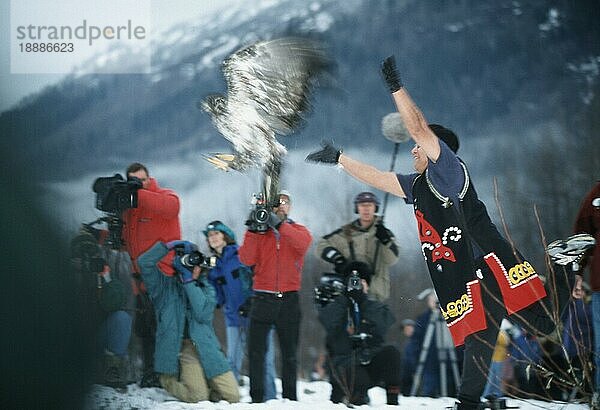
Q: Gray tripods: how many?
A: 1